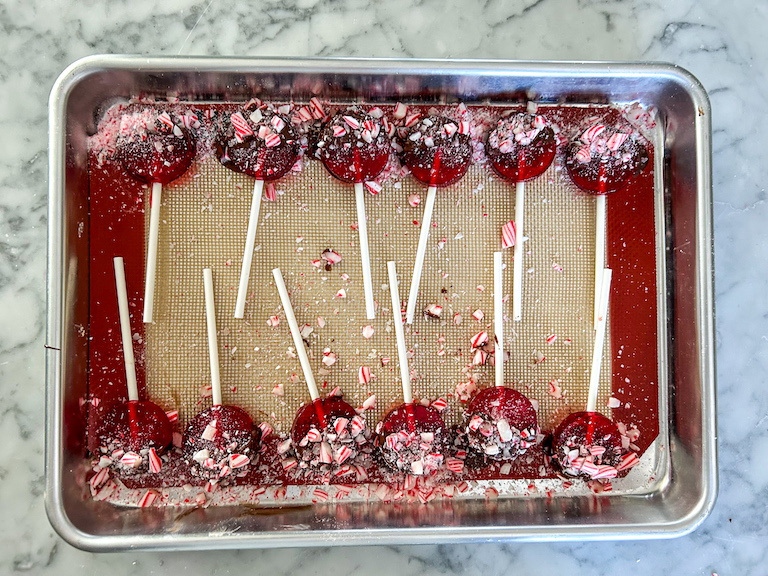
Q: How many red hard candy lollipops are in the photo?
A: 12